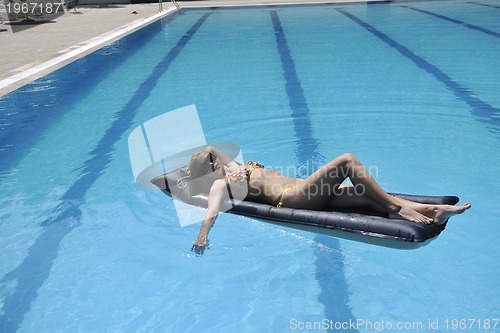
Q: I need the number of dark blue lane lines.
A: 5